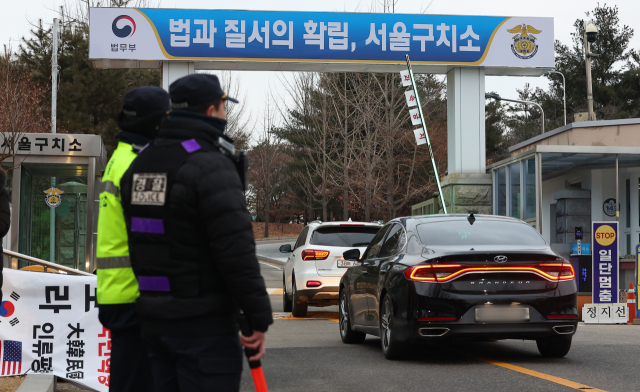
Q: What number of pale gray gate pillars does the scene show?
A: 2